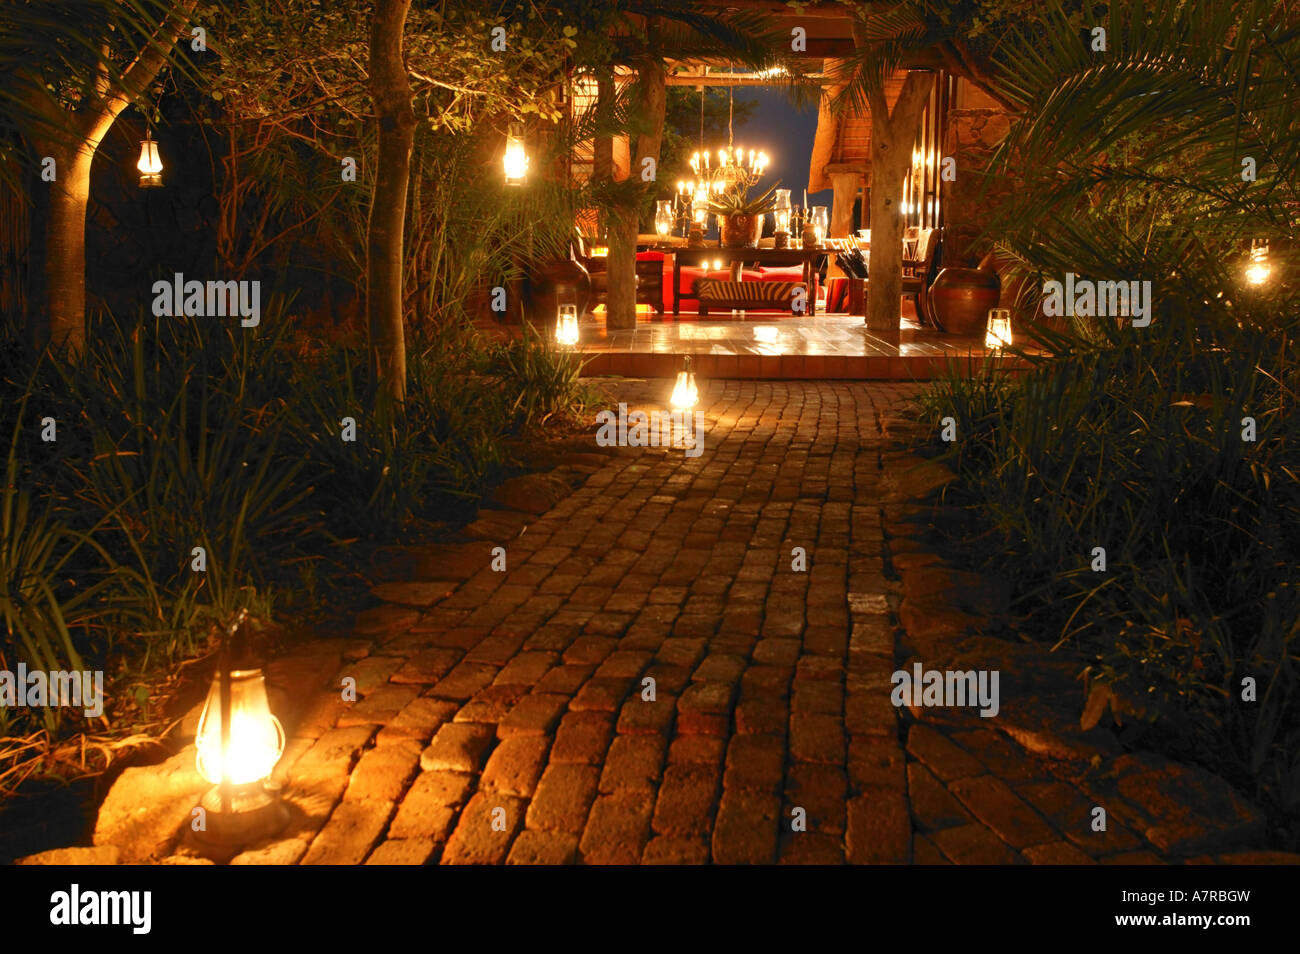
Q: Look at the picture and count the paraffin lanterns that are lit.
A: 7